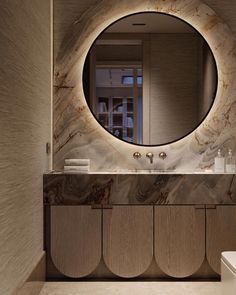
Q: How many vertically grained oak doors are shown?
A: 4